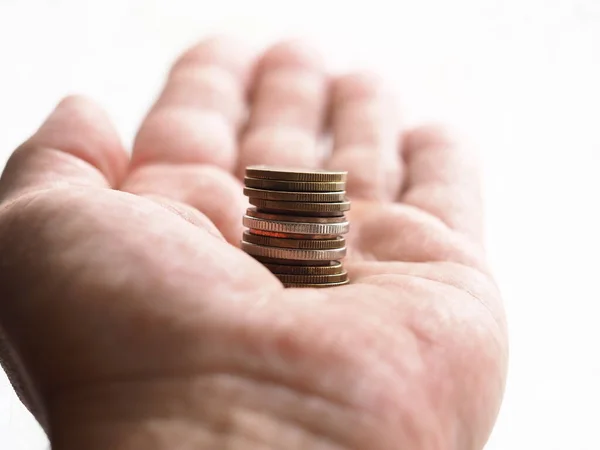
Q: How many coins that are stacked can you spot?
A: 14